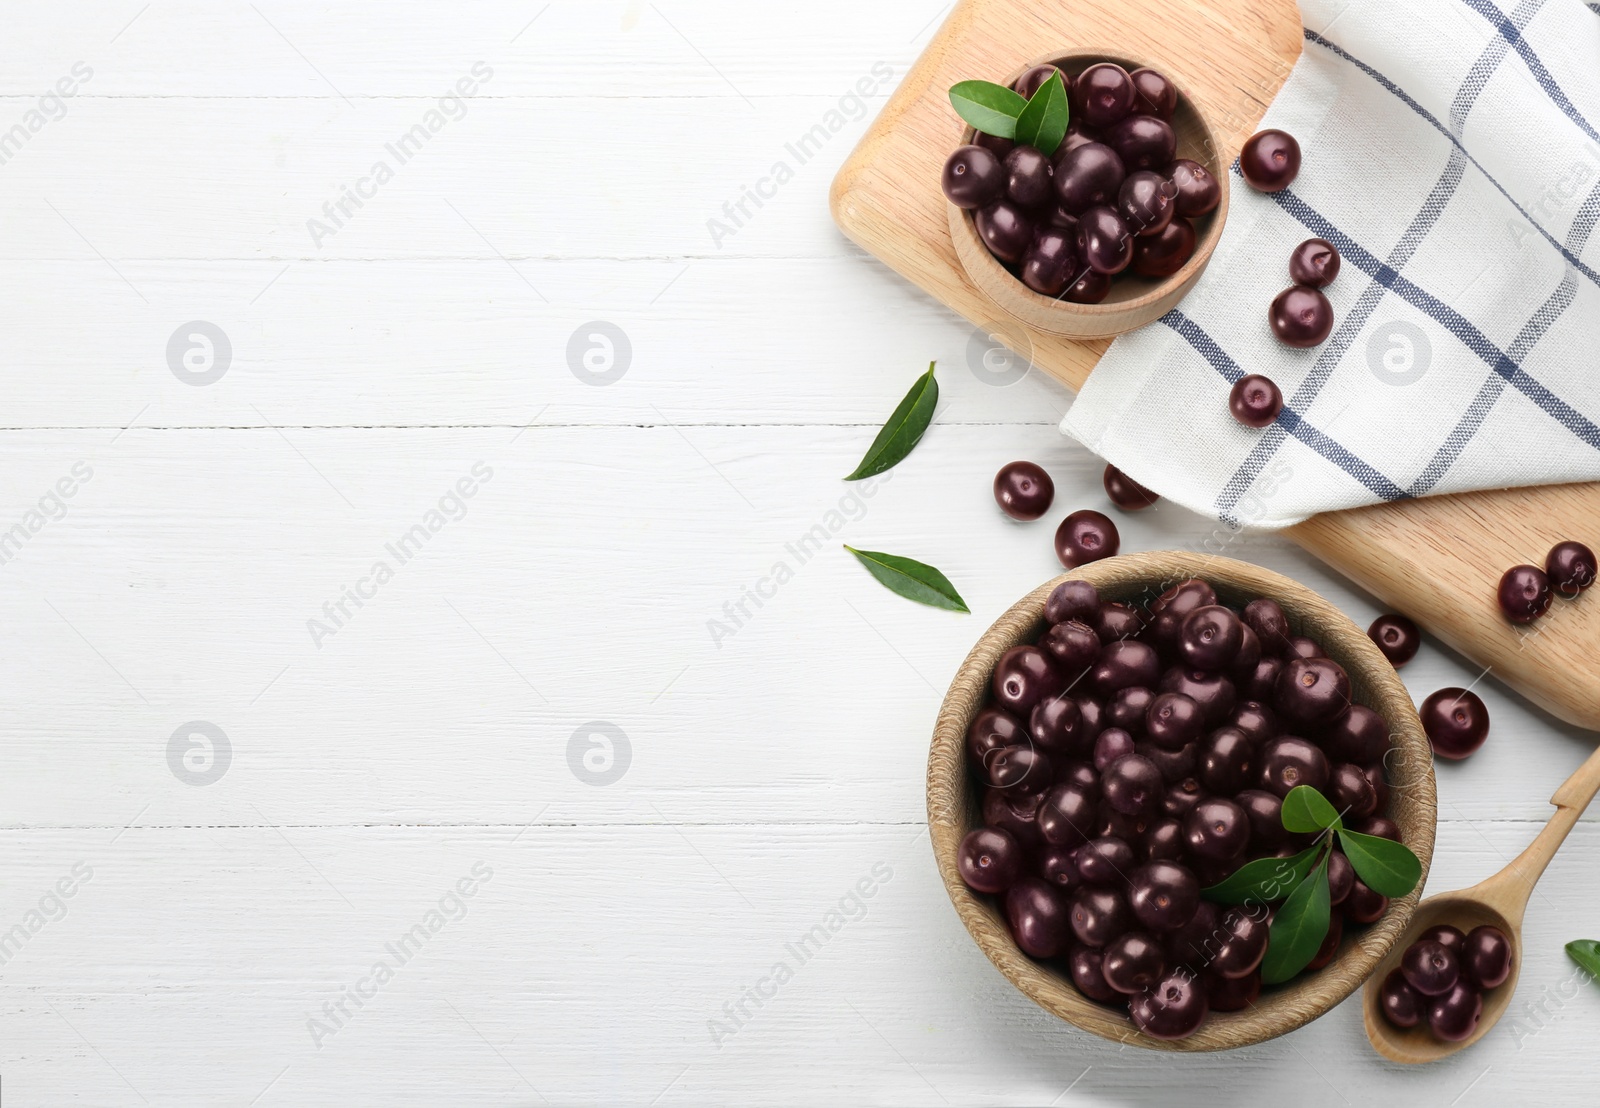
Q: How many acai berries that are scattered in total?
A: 11